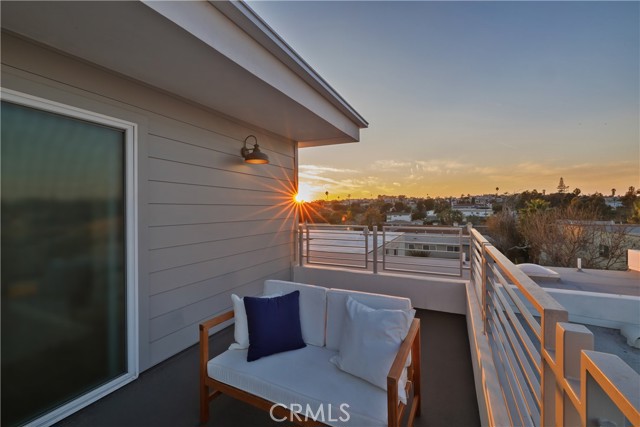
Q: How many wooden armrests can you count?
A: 2